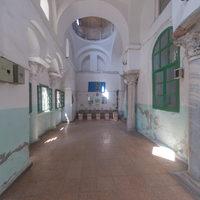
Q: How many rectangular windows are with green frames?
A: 2